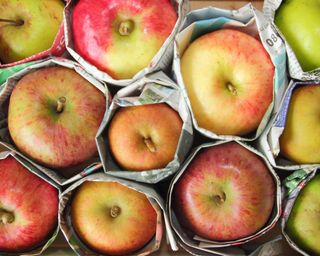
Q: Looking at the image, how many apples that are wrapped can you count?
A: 11